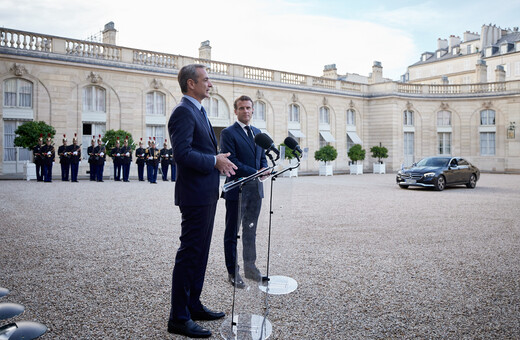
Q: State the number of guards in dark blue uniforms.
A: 13